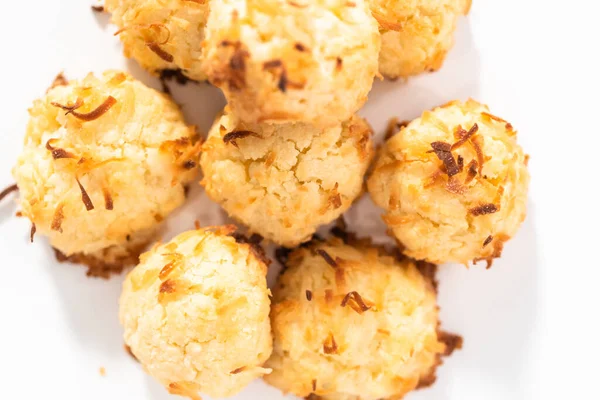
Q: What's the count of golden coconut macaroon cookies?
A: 8